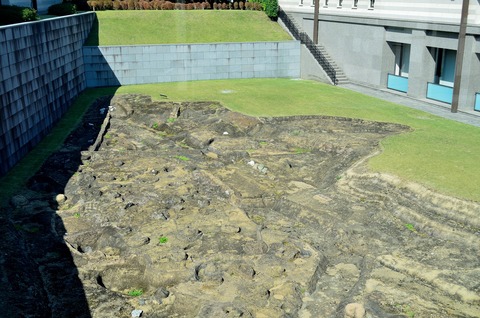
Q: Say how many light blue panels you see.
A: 3